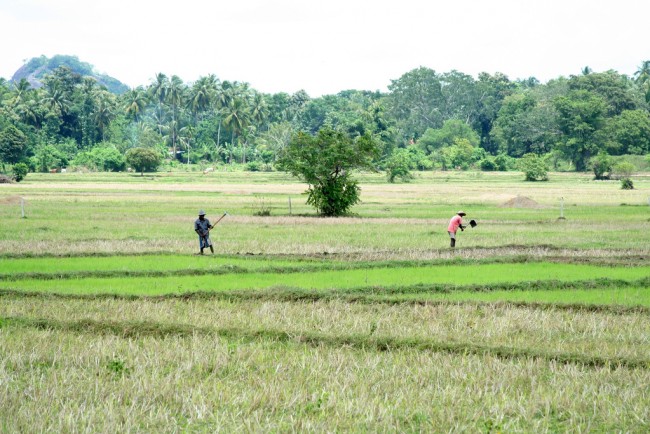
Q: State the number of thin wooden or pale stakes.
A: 3